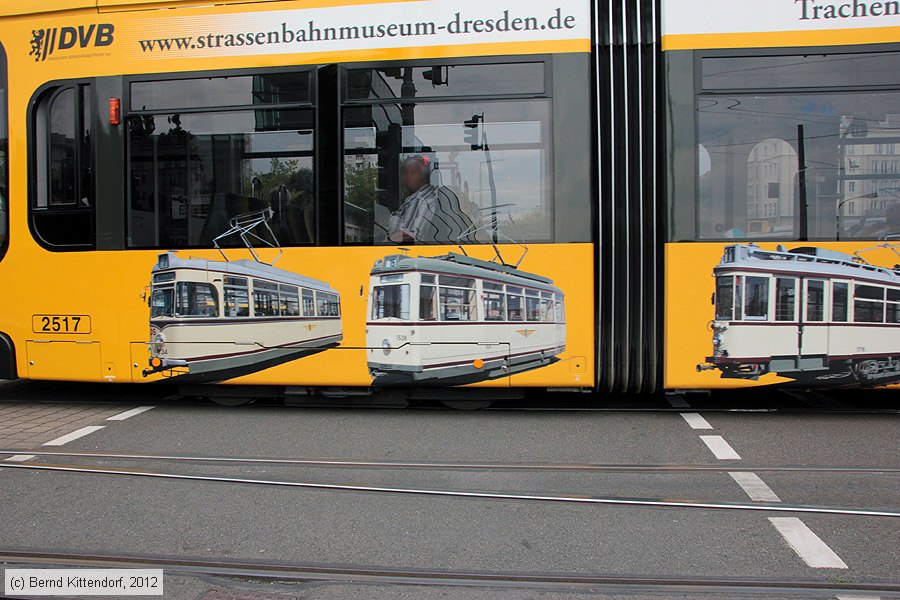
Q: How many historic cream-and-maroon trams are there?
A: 3